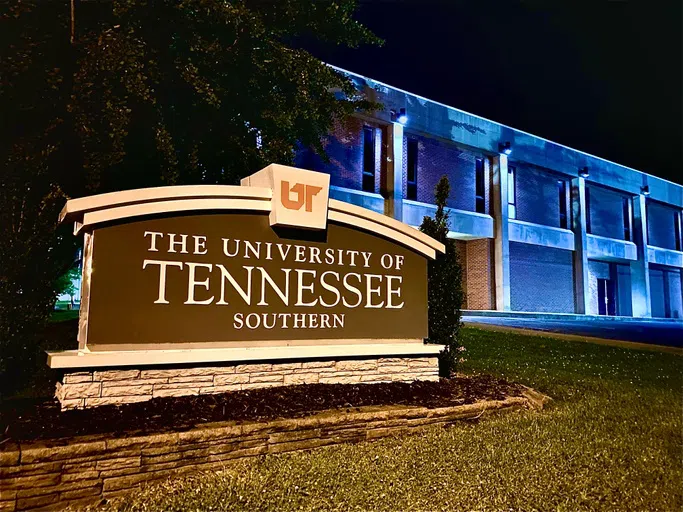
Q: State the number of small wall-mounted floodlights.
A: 4